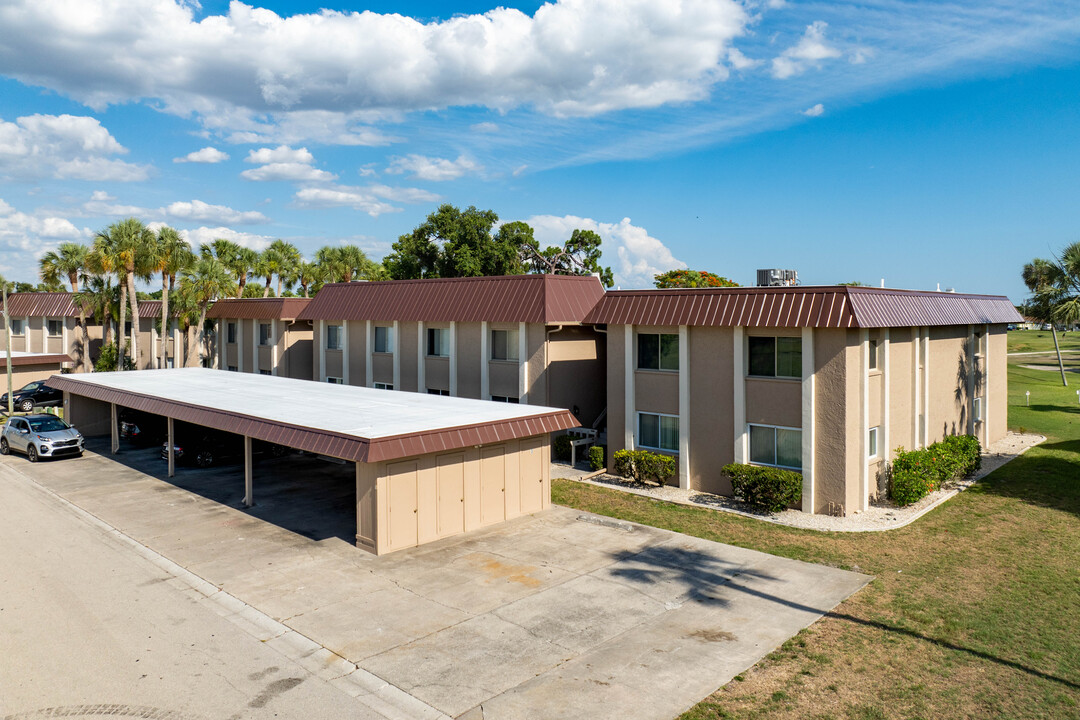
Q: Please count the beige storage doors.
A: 4